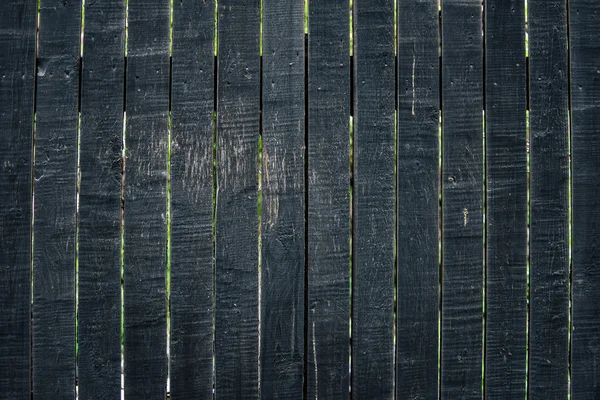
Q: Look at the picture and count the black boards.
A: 14